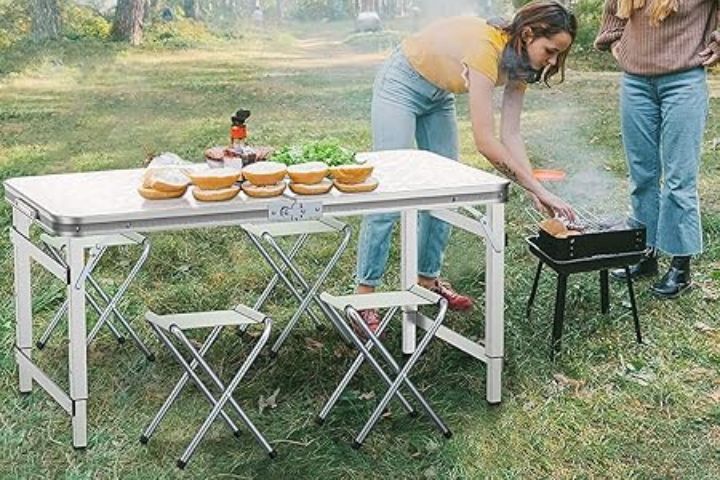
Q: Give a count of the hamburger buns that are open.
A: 5